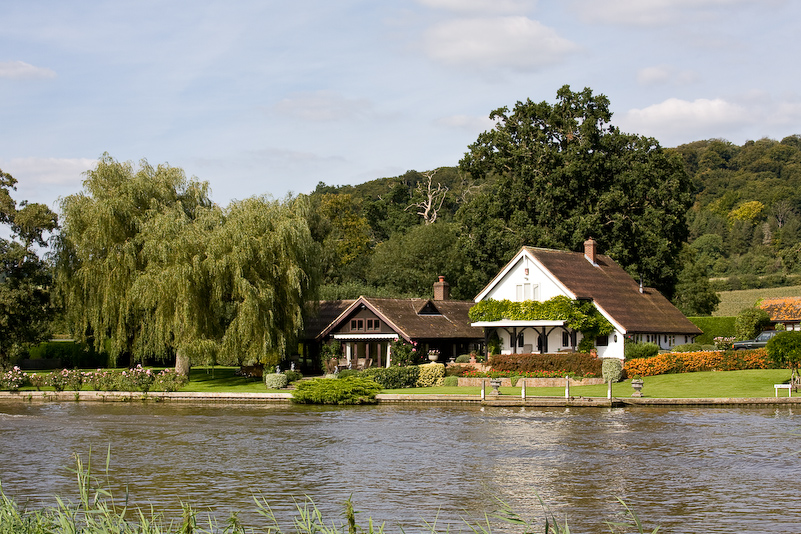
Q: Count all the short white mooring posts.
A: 4